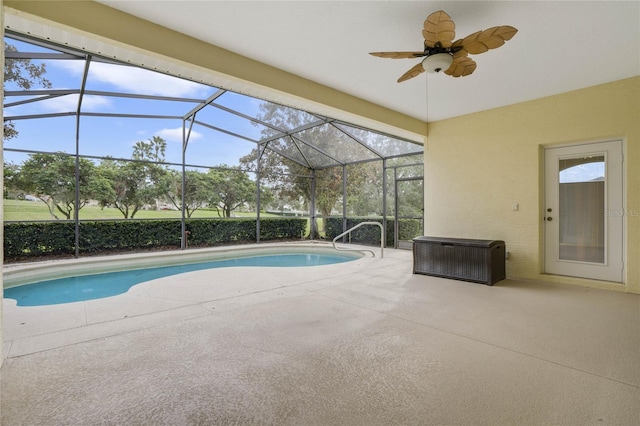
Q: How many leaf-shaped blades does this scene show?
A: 5